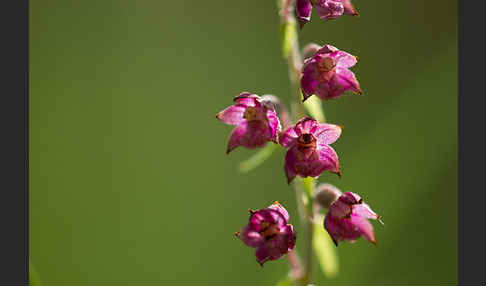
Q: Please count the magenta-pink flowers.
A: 6